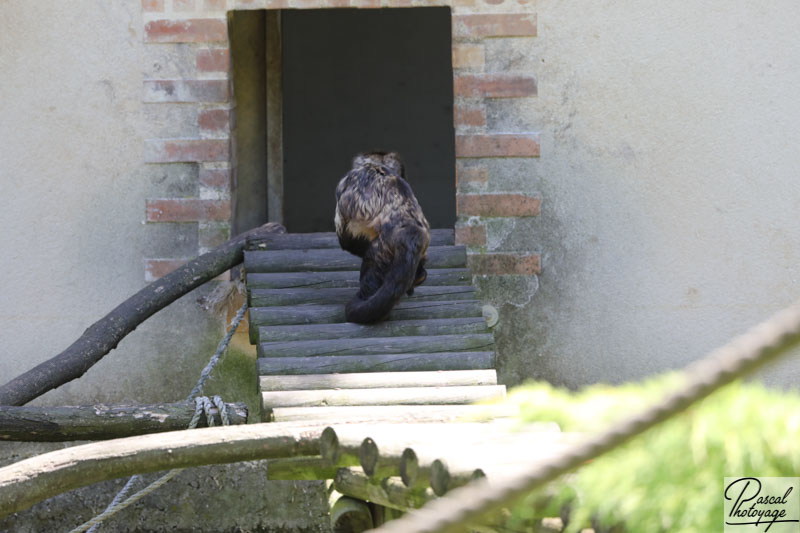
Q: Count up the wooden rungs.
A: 11